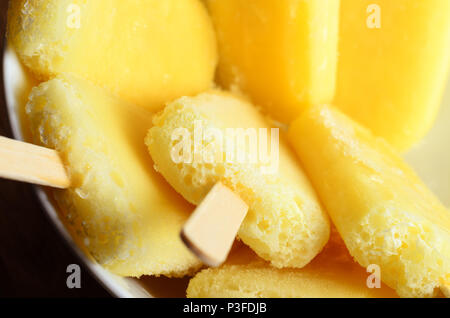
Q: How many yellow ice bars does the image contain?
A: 7